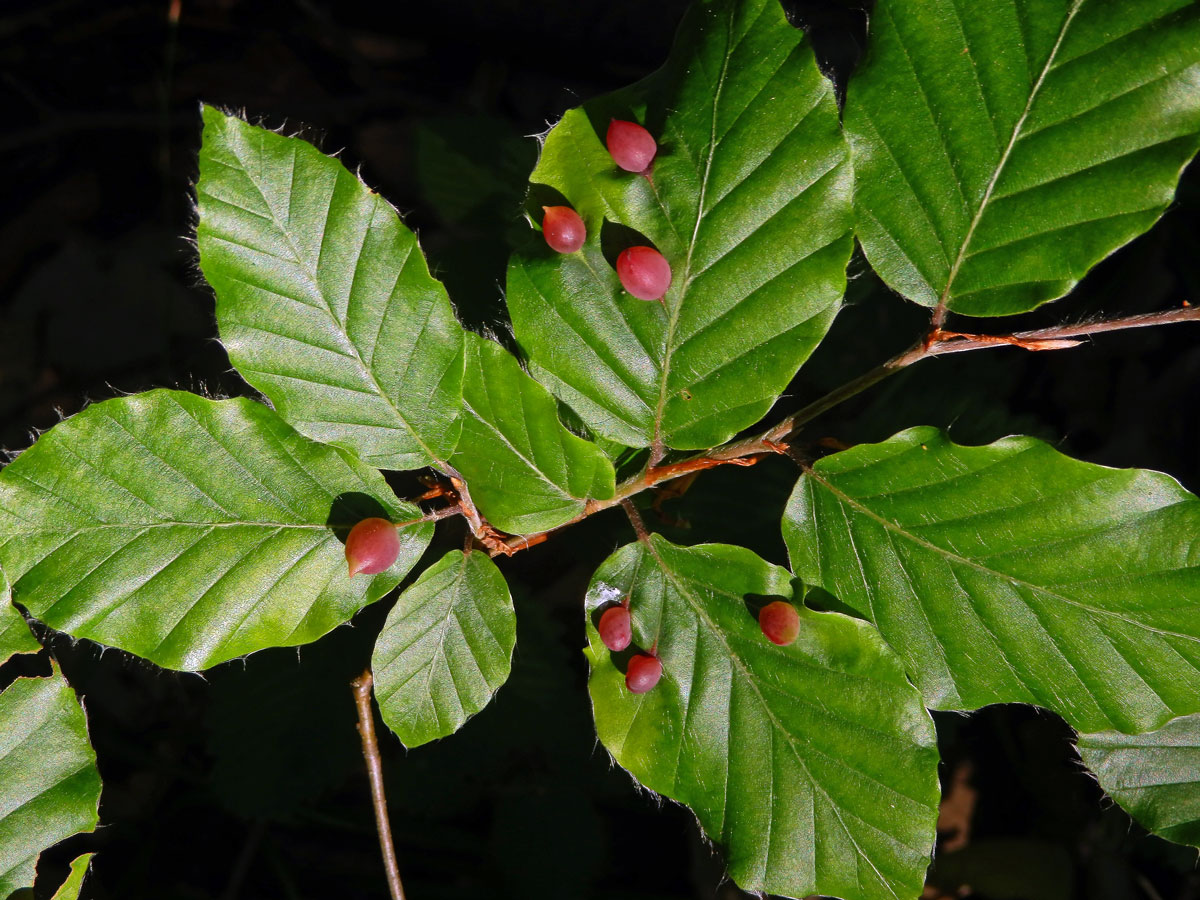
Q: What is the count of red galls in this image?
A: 7